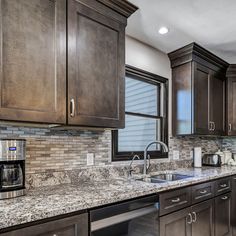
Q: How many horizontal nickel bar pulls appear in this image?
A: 4